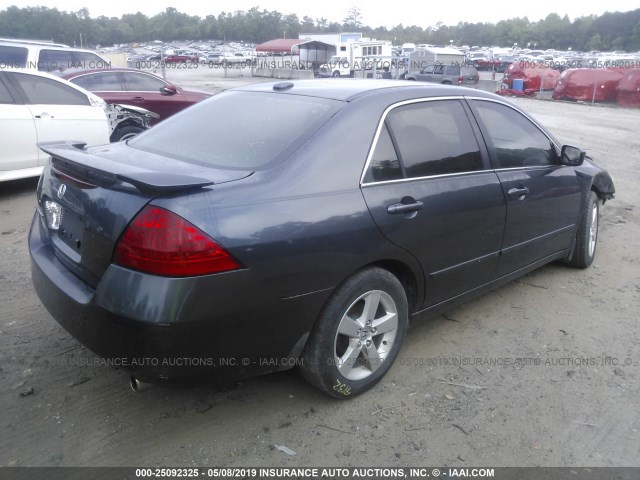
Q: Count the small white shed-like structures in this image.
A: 1